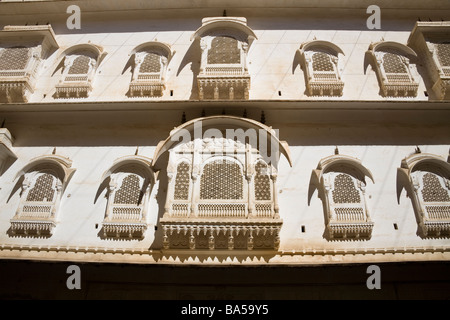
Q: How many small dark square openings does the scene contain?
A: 8